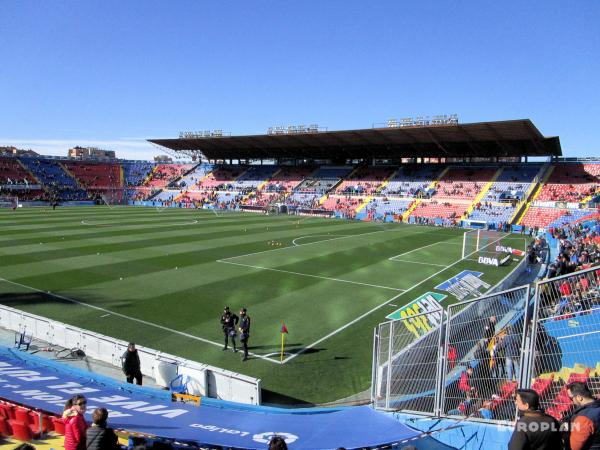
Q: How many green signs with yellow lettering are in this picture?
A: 1